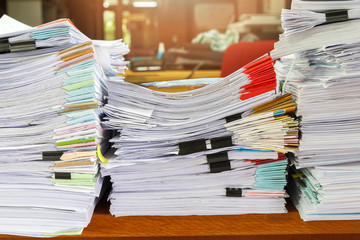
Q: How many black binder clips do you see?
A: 11